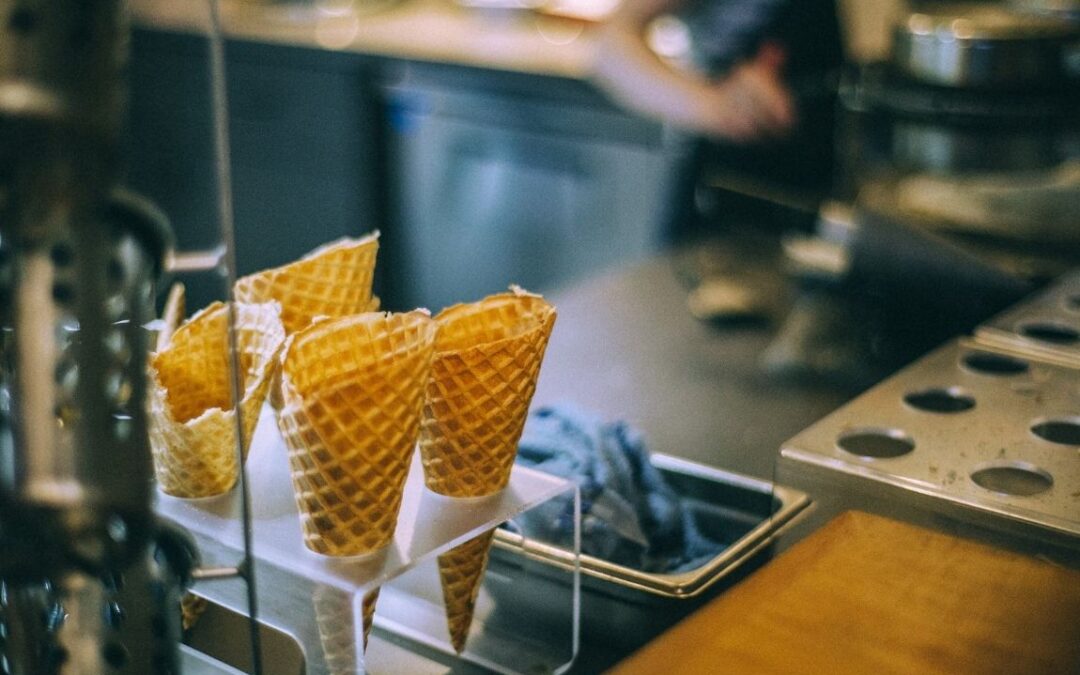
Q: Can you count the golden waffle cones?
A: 4